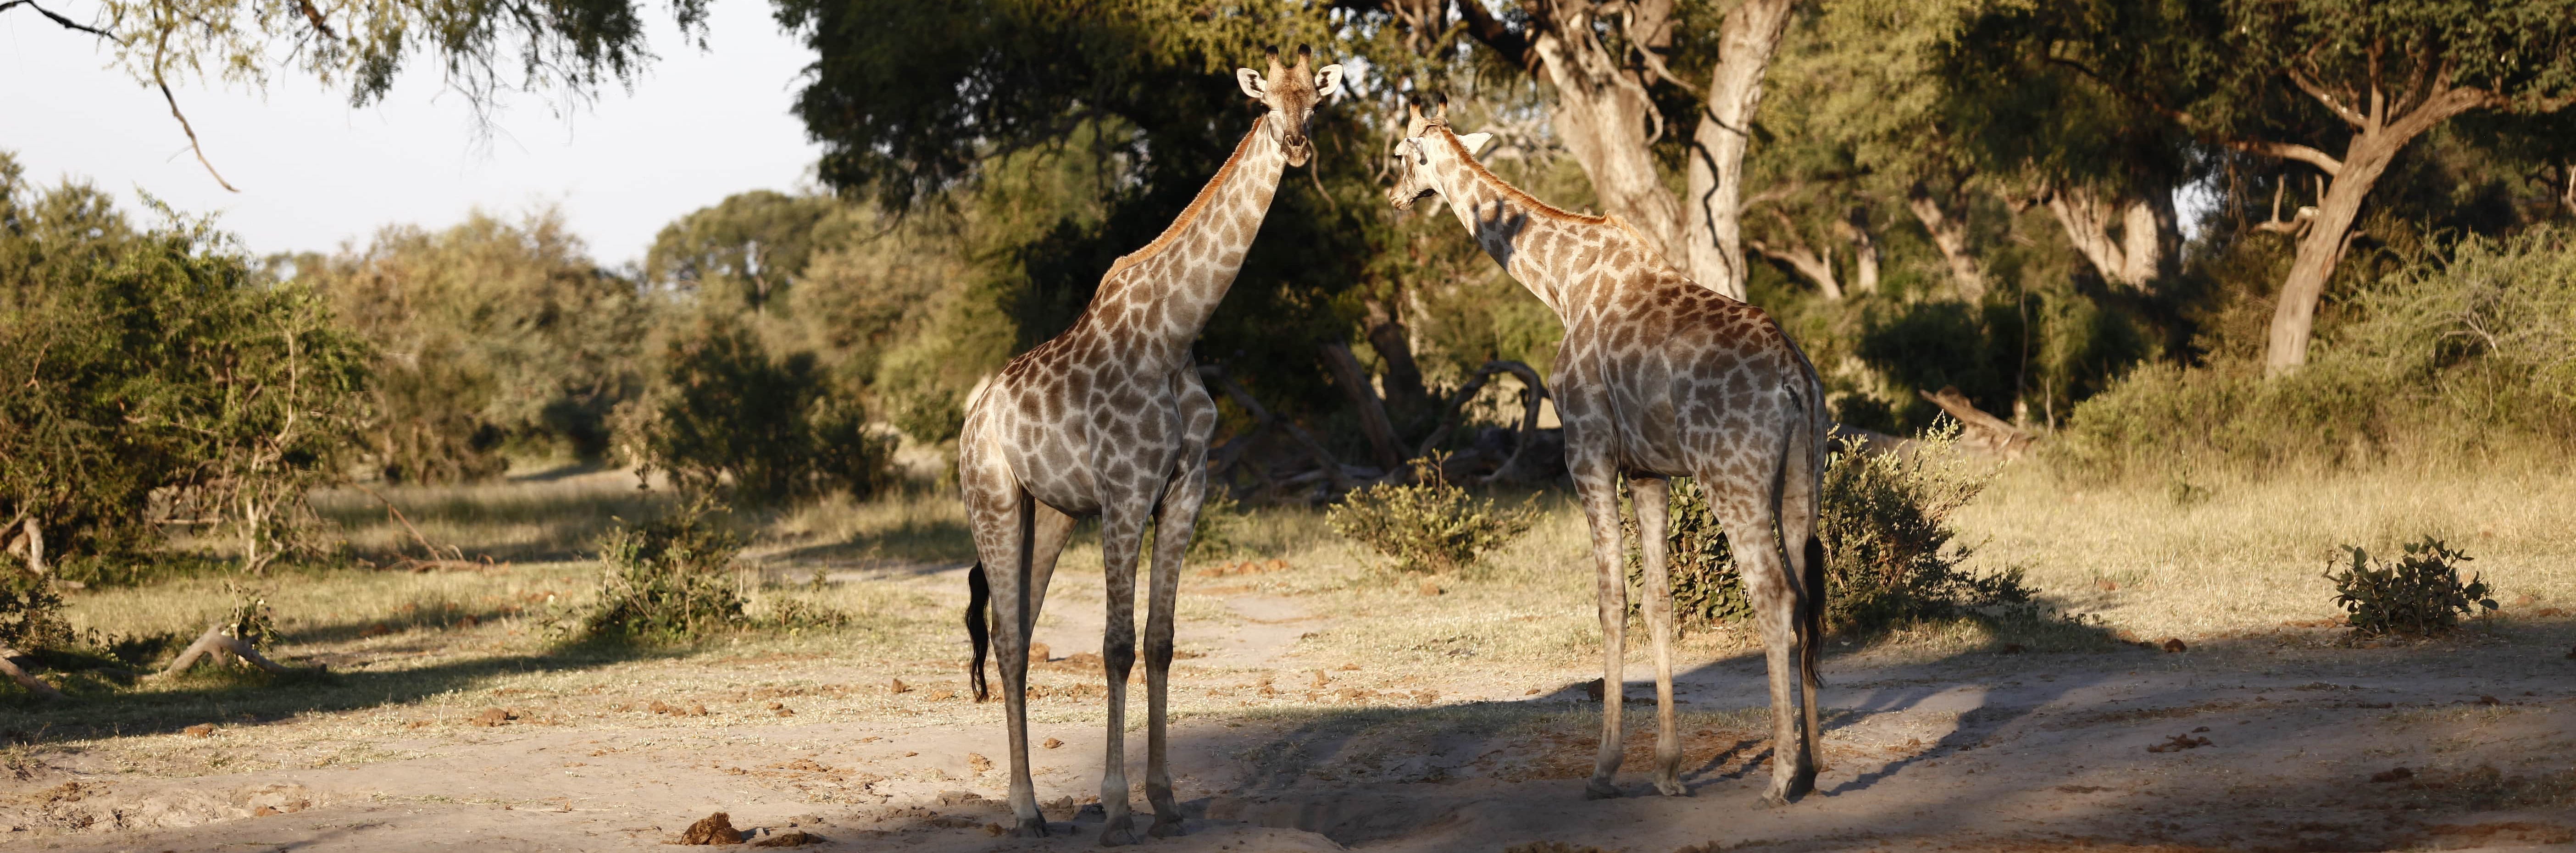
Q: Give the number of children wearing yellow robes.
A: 0